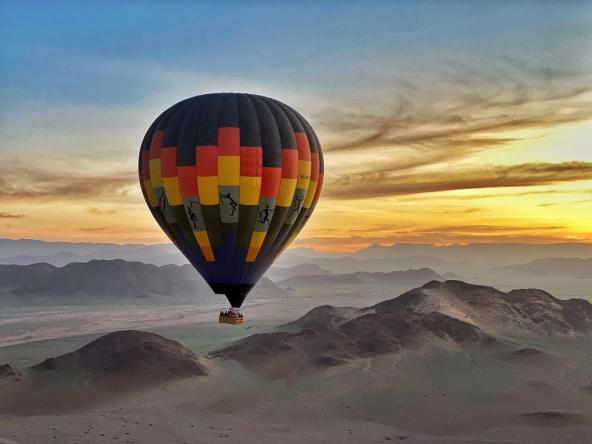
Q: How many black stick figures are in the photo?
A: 5